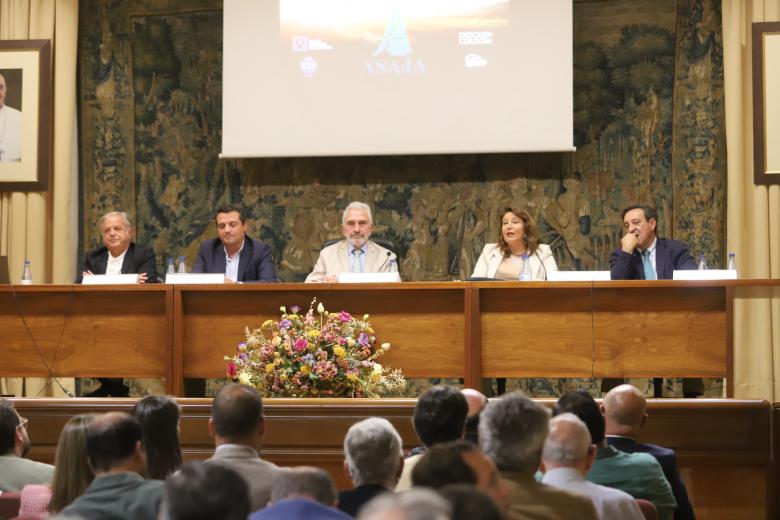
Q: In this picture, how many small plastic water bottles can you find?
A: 7